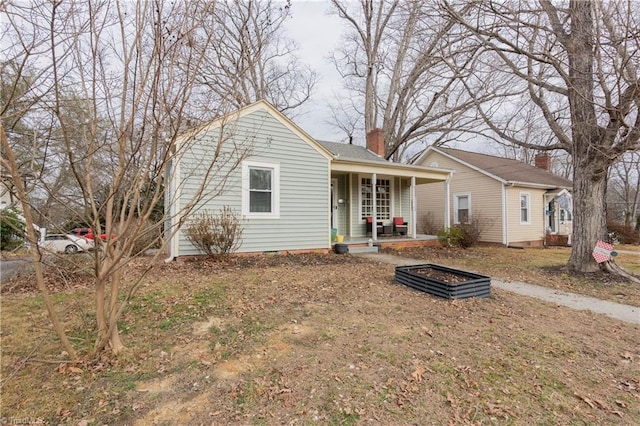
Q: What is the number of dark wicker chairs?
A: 2